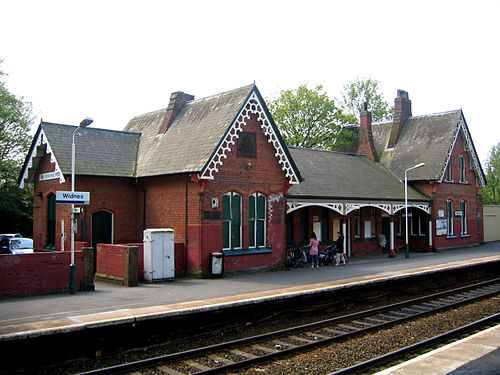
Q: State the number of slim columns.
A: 3